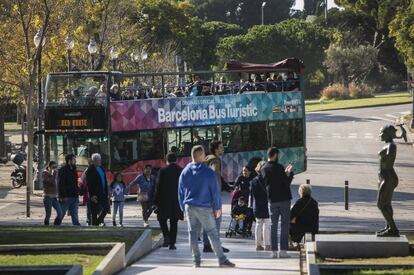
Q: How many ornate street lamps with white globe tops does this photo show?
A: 6